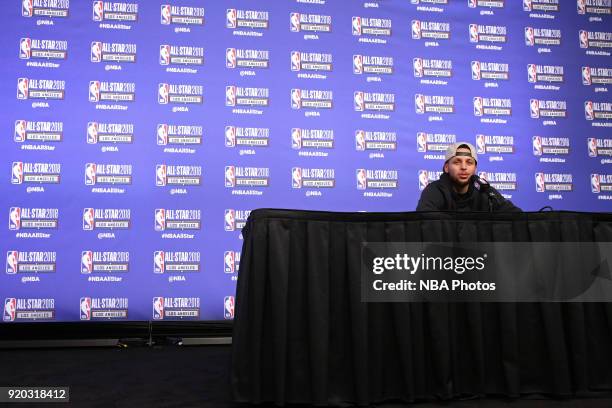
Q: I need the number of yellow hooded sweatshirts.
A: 0